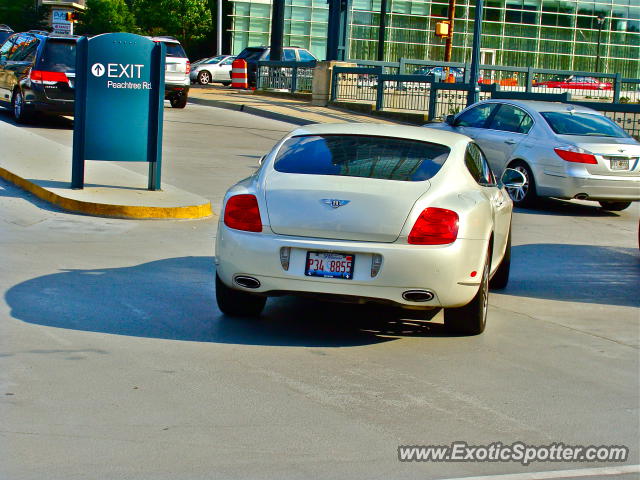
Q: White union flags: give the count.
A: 0